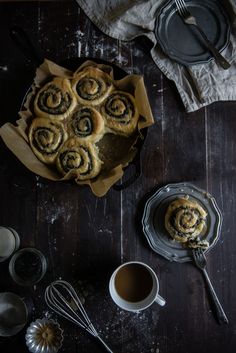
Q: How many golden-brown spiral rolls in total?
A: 7